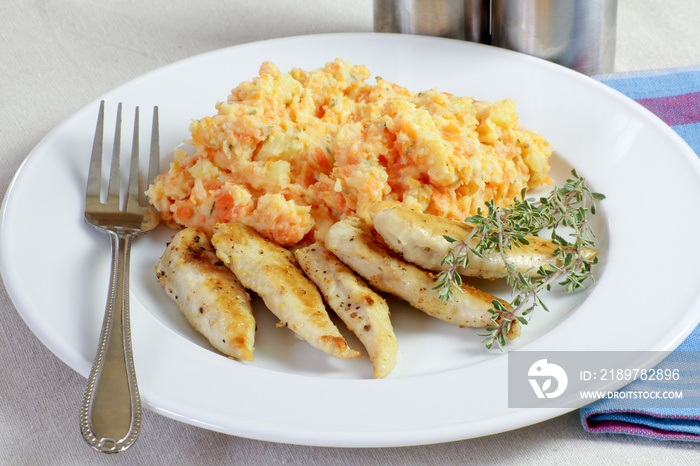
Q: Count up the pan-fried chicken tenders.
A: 5